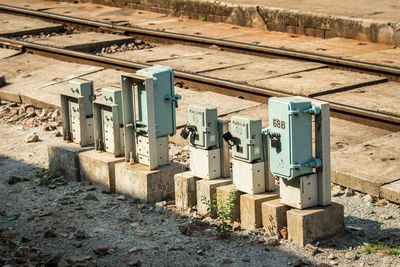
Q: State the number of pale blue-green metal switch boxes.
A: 6